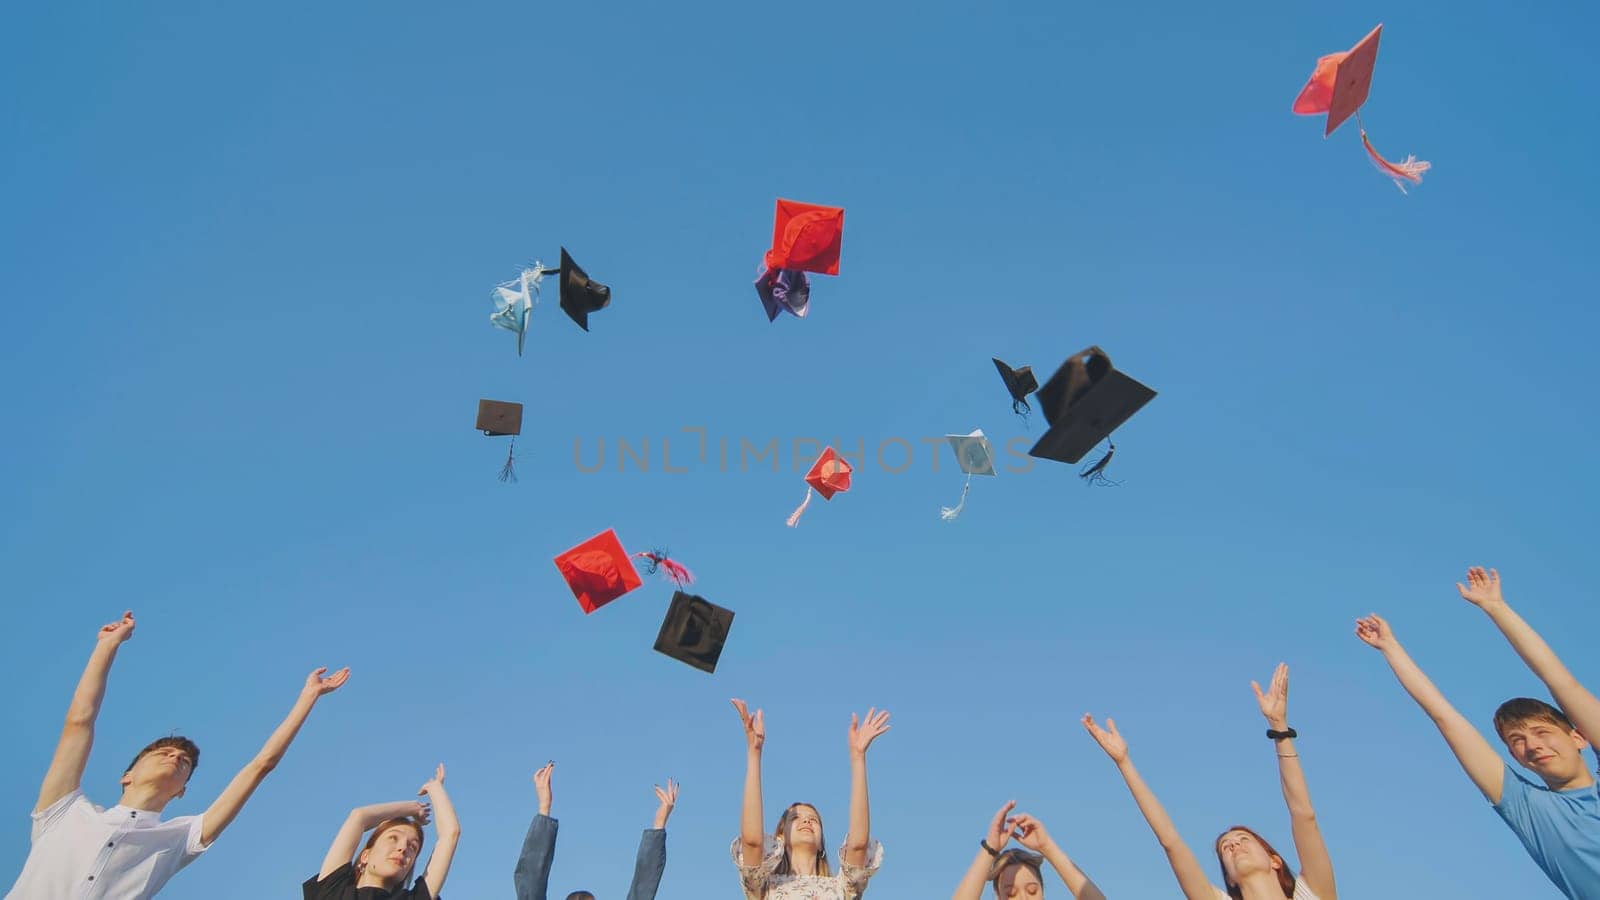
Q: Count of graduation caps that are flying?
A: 12